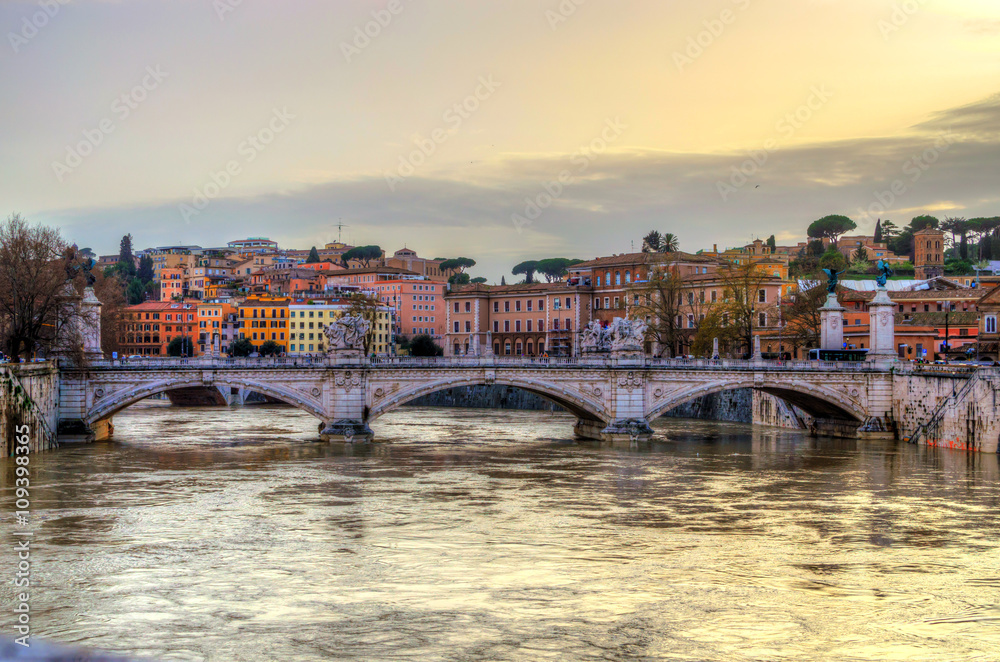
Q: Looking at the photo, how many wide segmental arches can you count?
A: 3